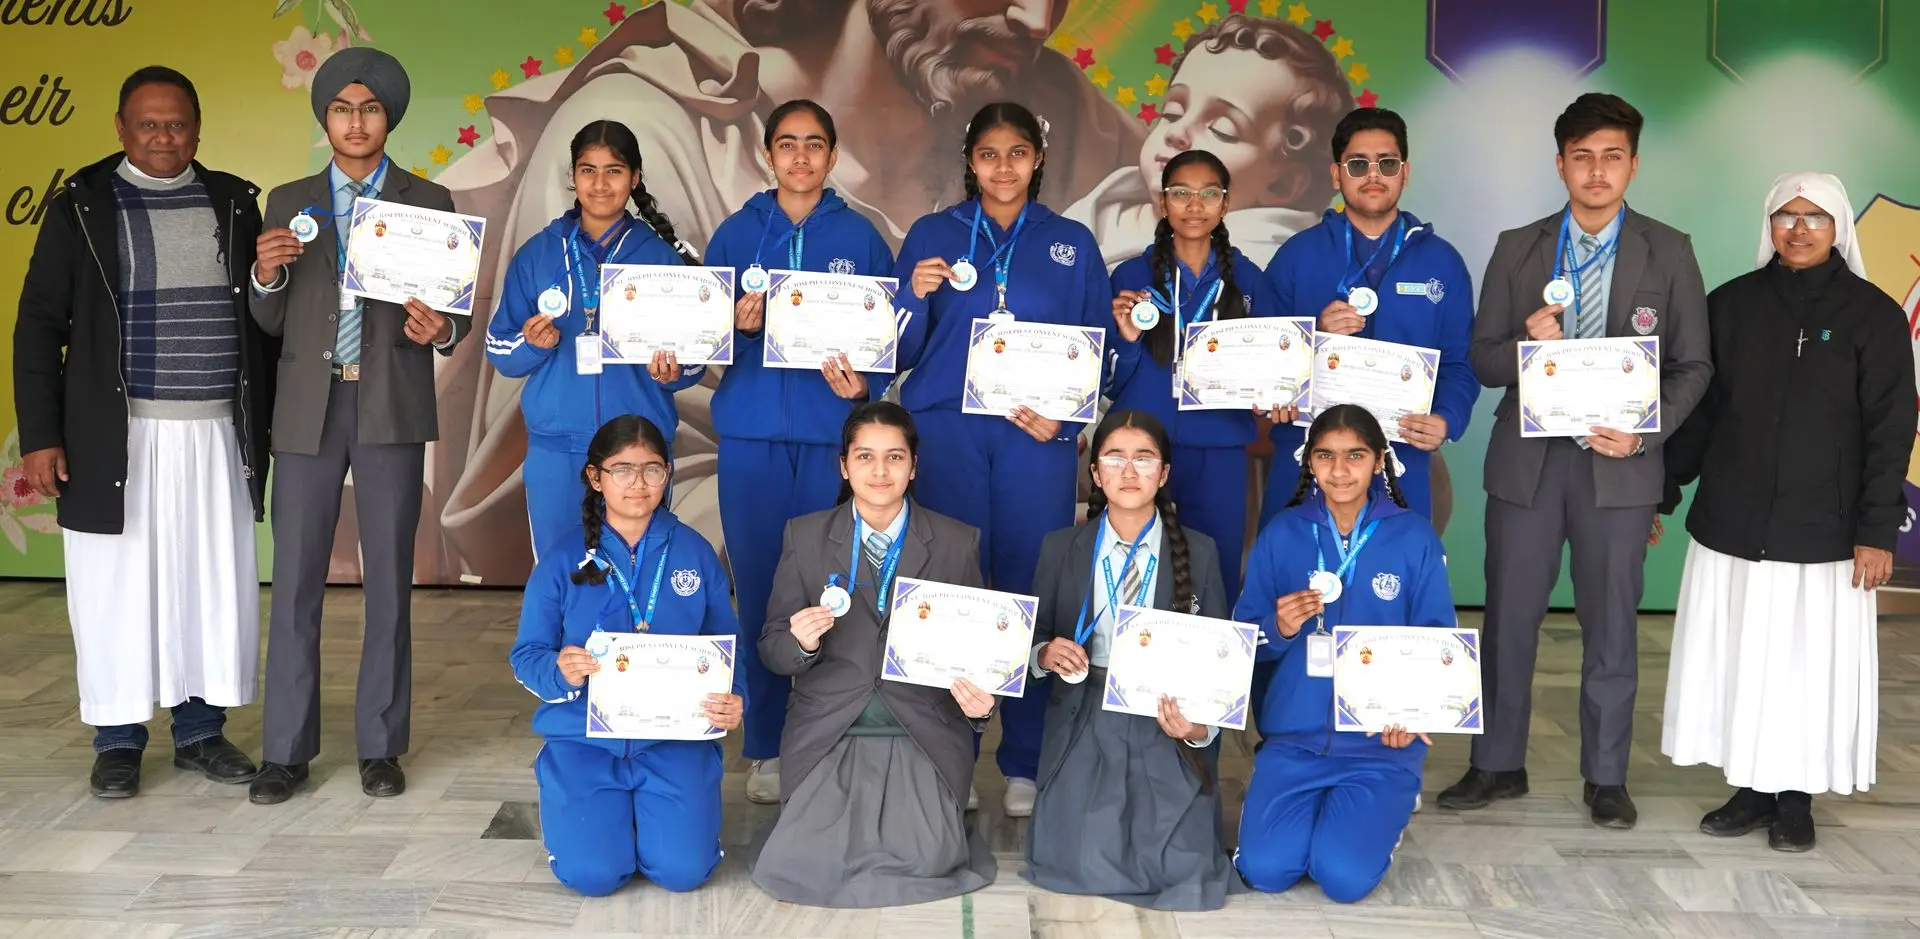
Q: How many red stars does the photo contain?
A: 9